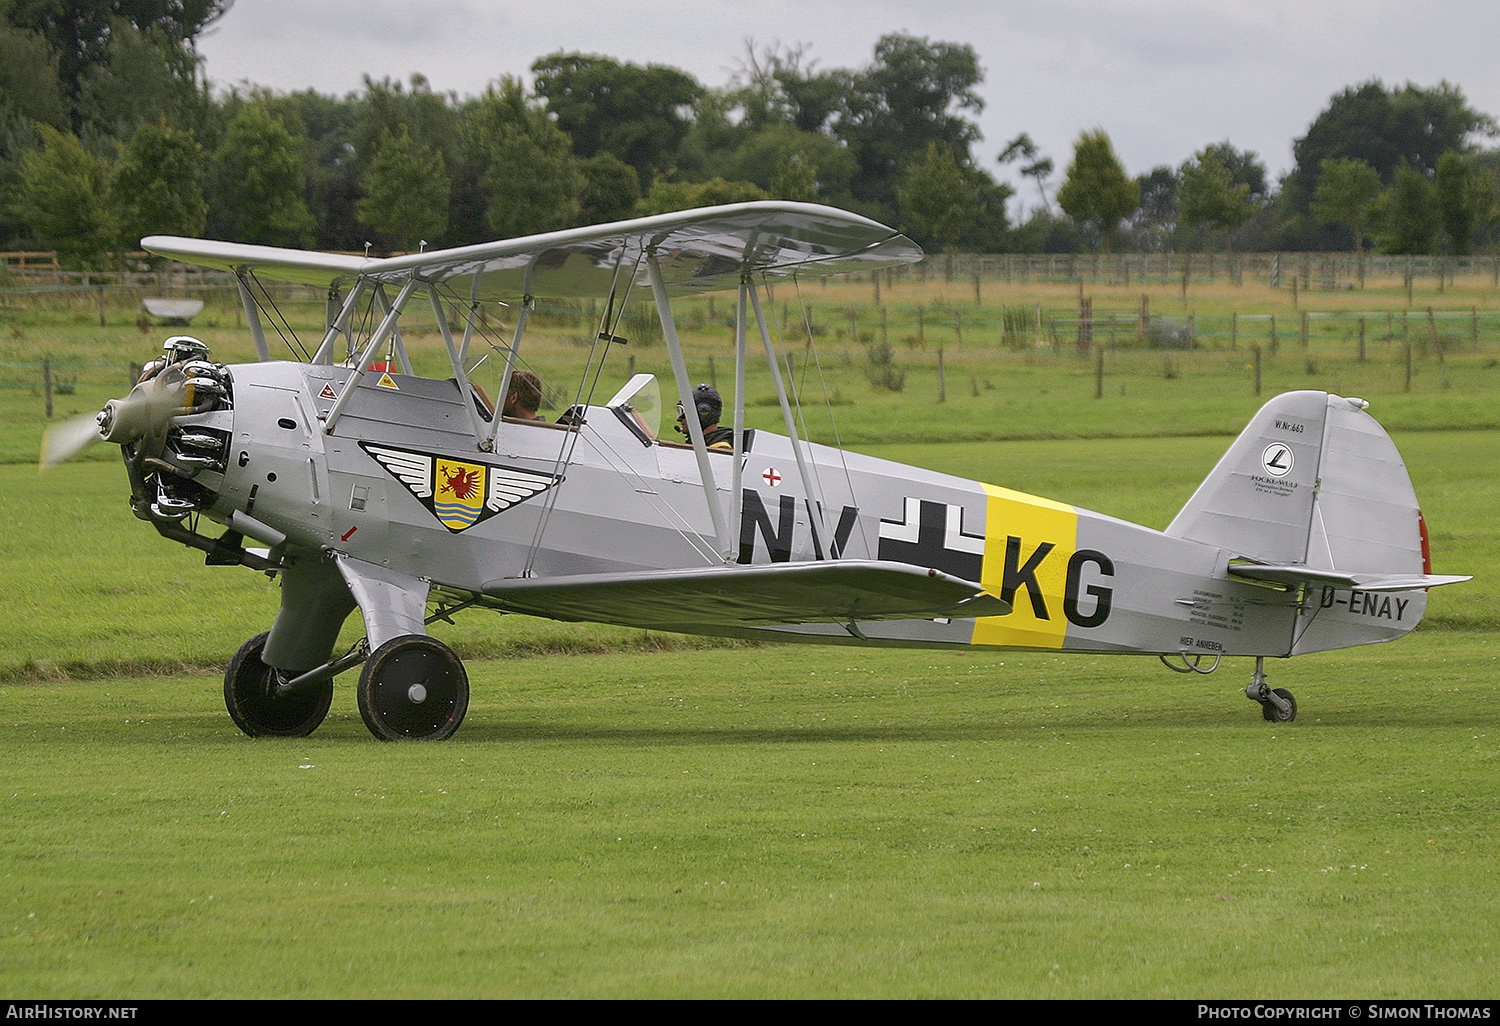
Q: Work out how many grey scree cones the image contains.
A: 0